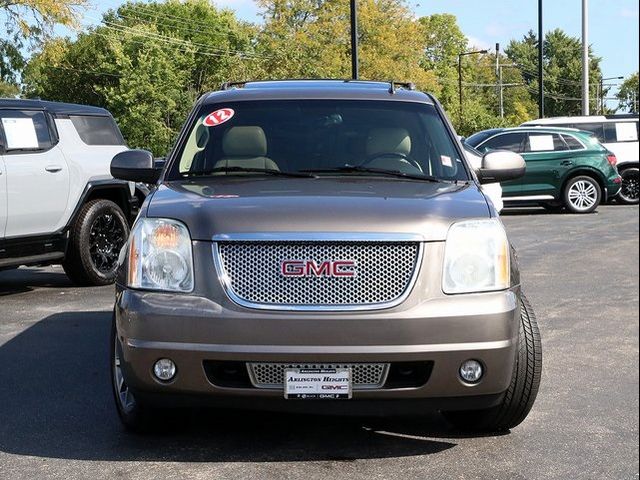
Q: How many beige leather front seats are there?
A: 2